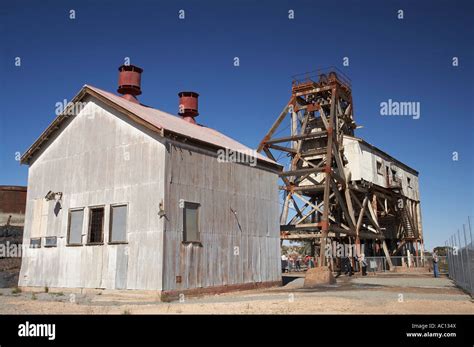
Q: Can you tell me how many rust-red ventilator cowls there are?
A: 2